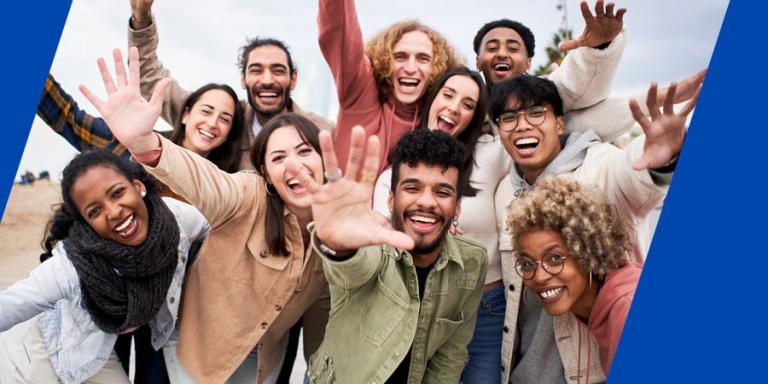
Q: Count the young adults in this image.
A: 10